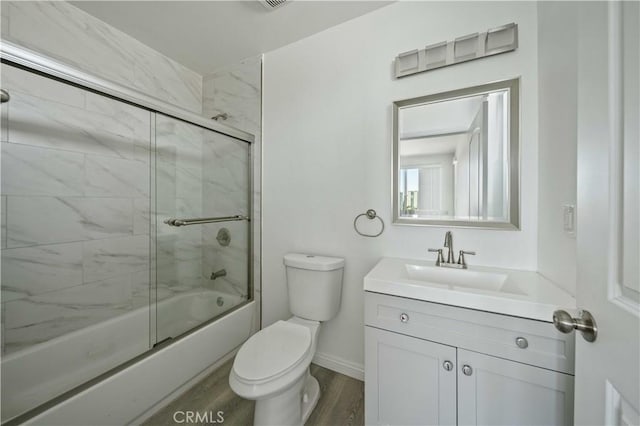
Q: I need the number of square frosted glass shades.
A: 4